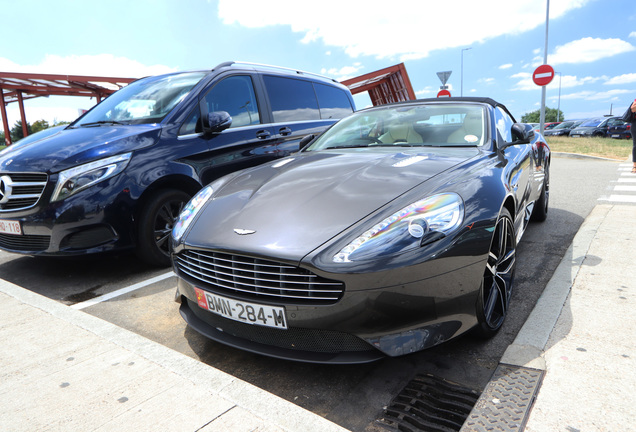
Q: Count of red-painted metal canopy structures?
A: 2